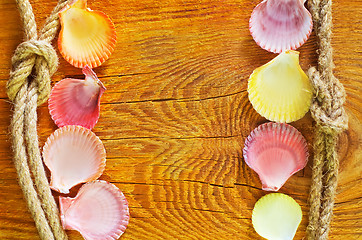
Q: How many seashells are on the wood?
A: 8